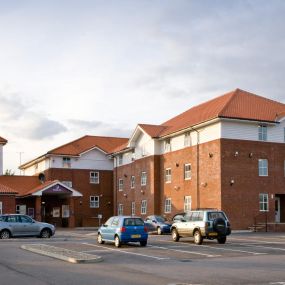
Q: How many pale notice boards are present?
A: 2